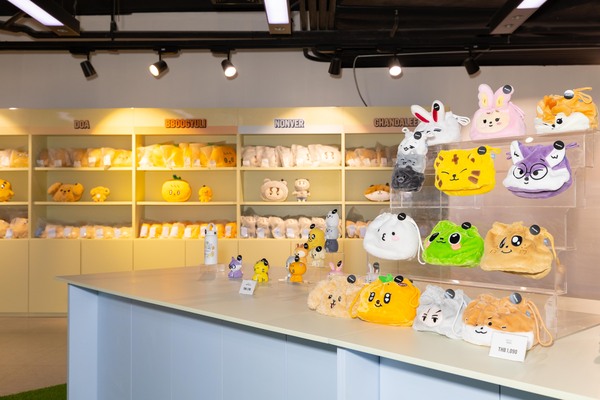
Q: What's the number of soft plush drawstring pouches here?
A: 13